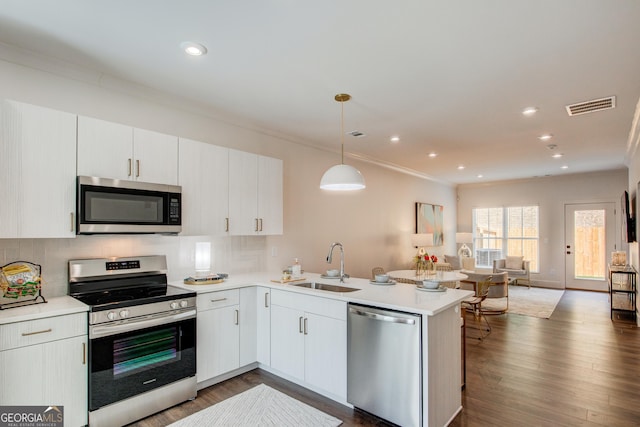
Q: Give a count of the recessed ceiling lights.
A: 9